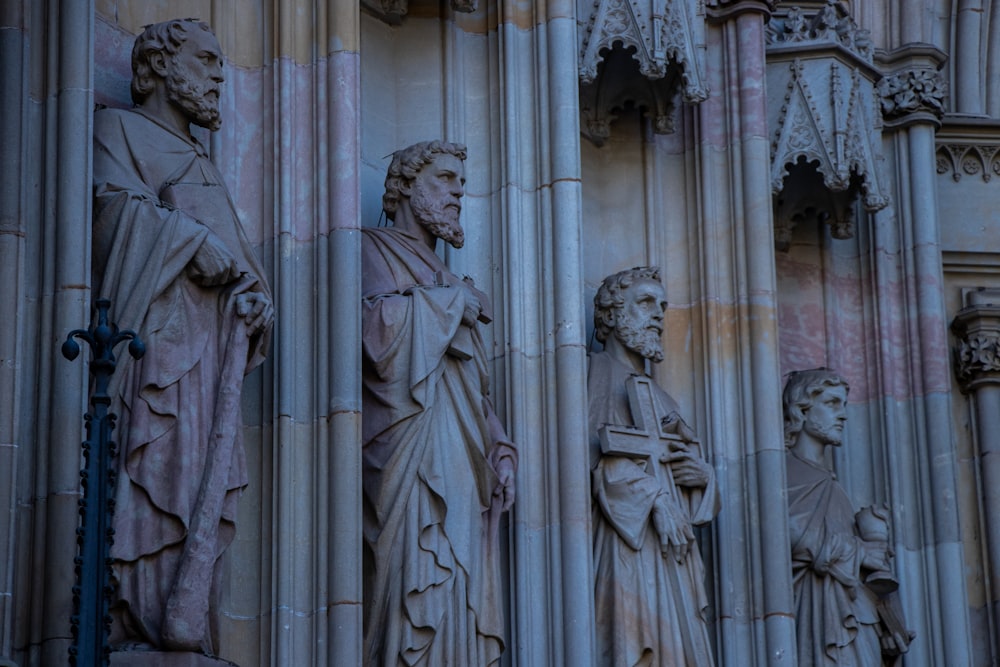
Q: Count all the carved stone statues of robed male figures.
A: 4